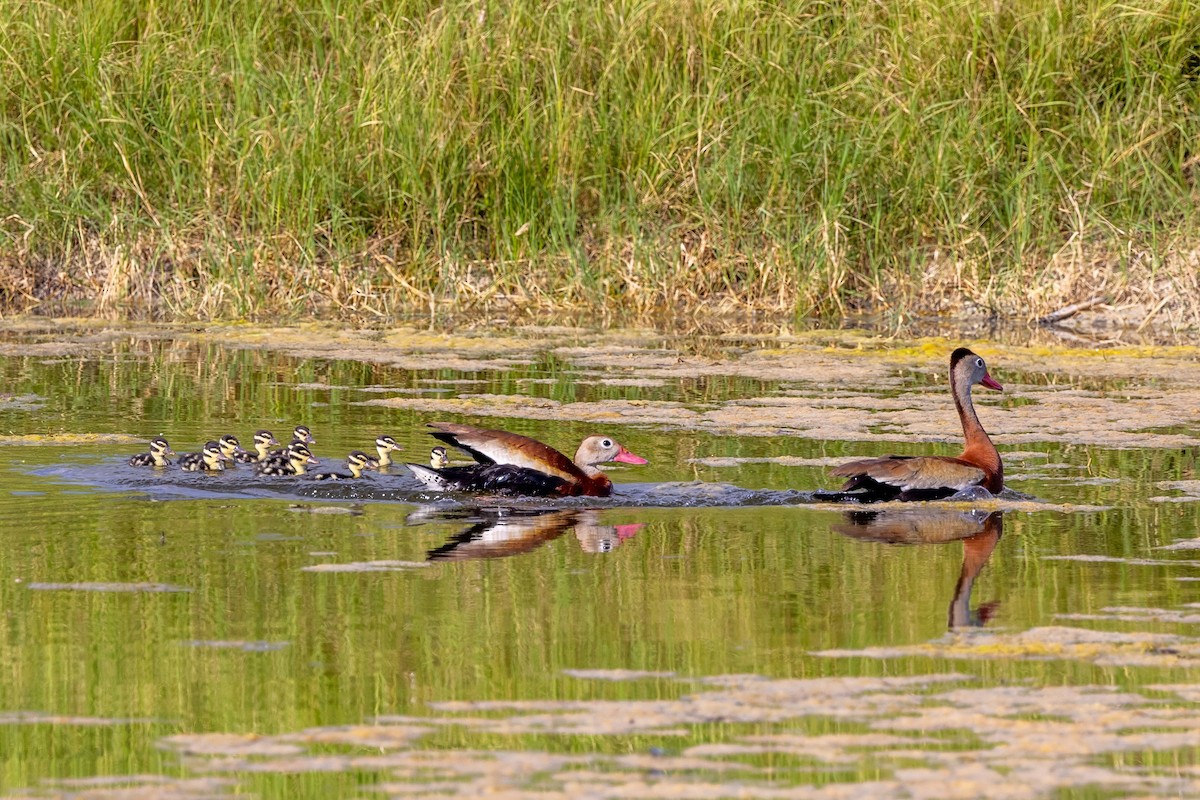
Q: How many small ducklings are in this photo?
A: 10